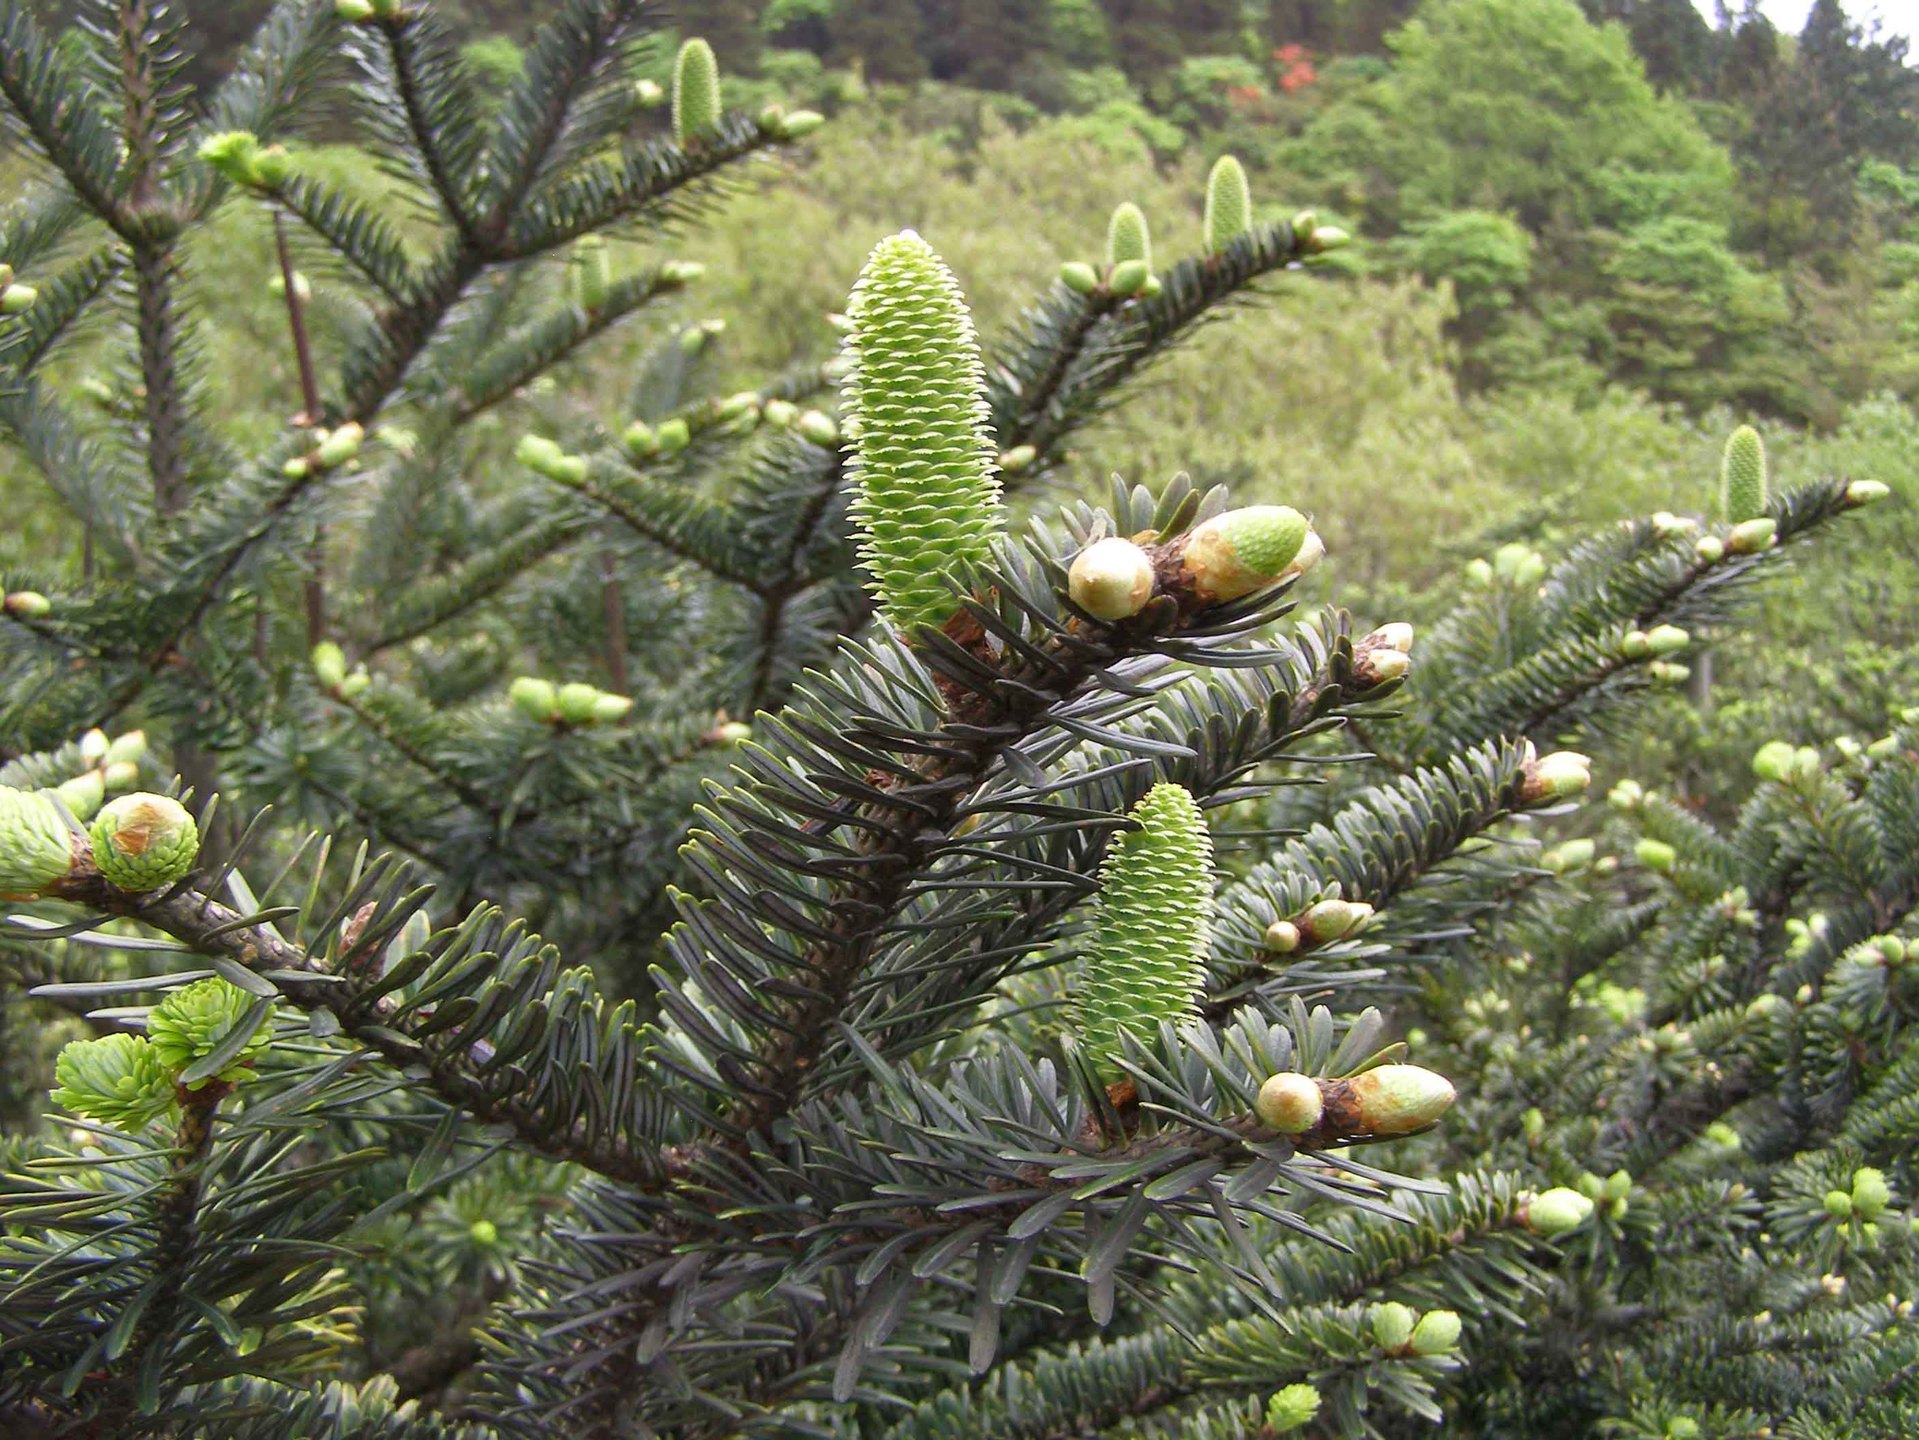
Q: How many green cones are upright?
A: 7